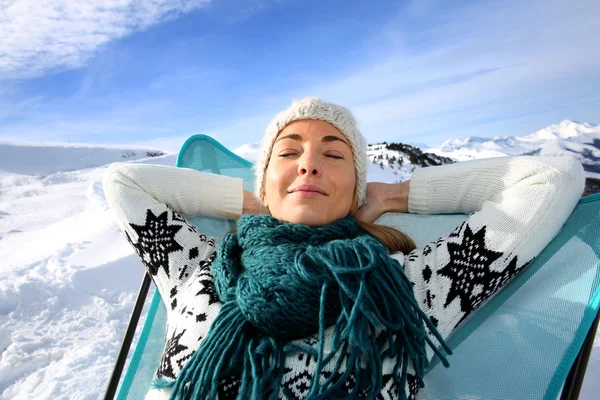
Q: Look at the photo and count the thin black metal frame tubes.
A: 2